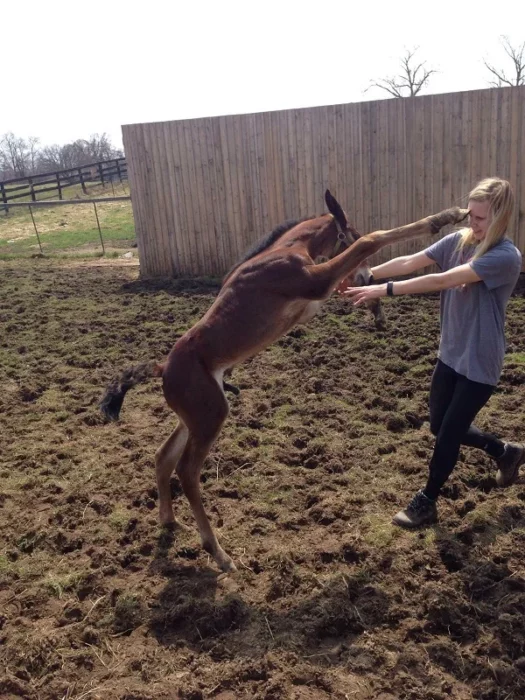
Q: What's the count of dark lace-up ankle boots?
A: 2